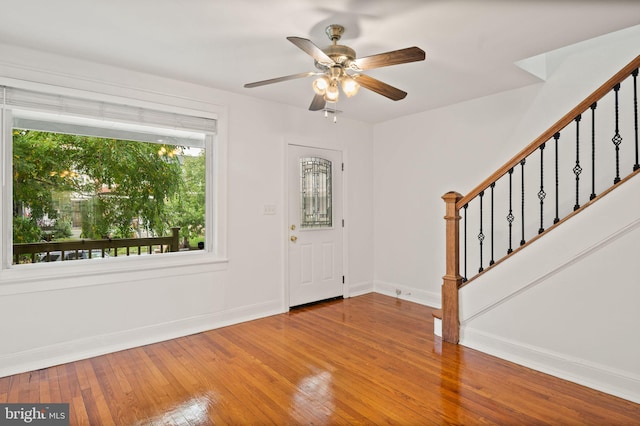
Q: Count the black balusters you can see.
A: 11